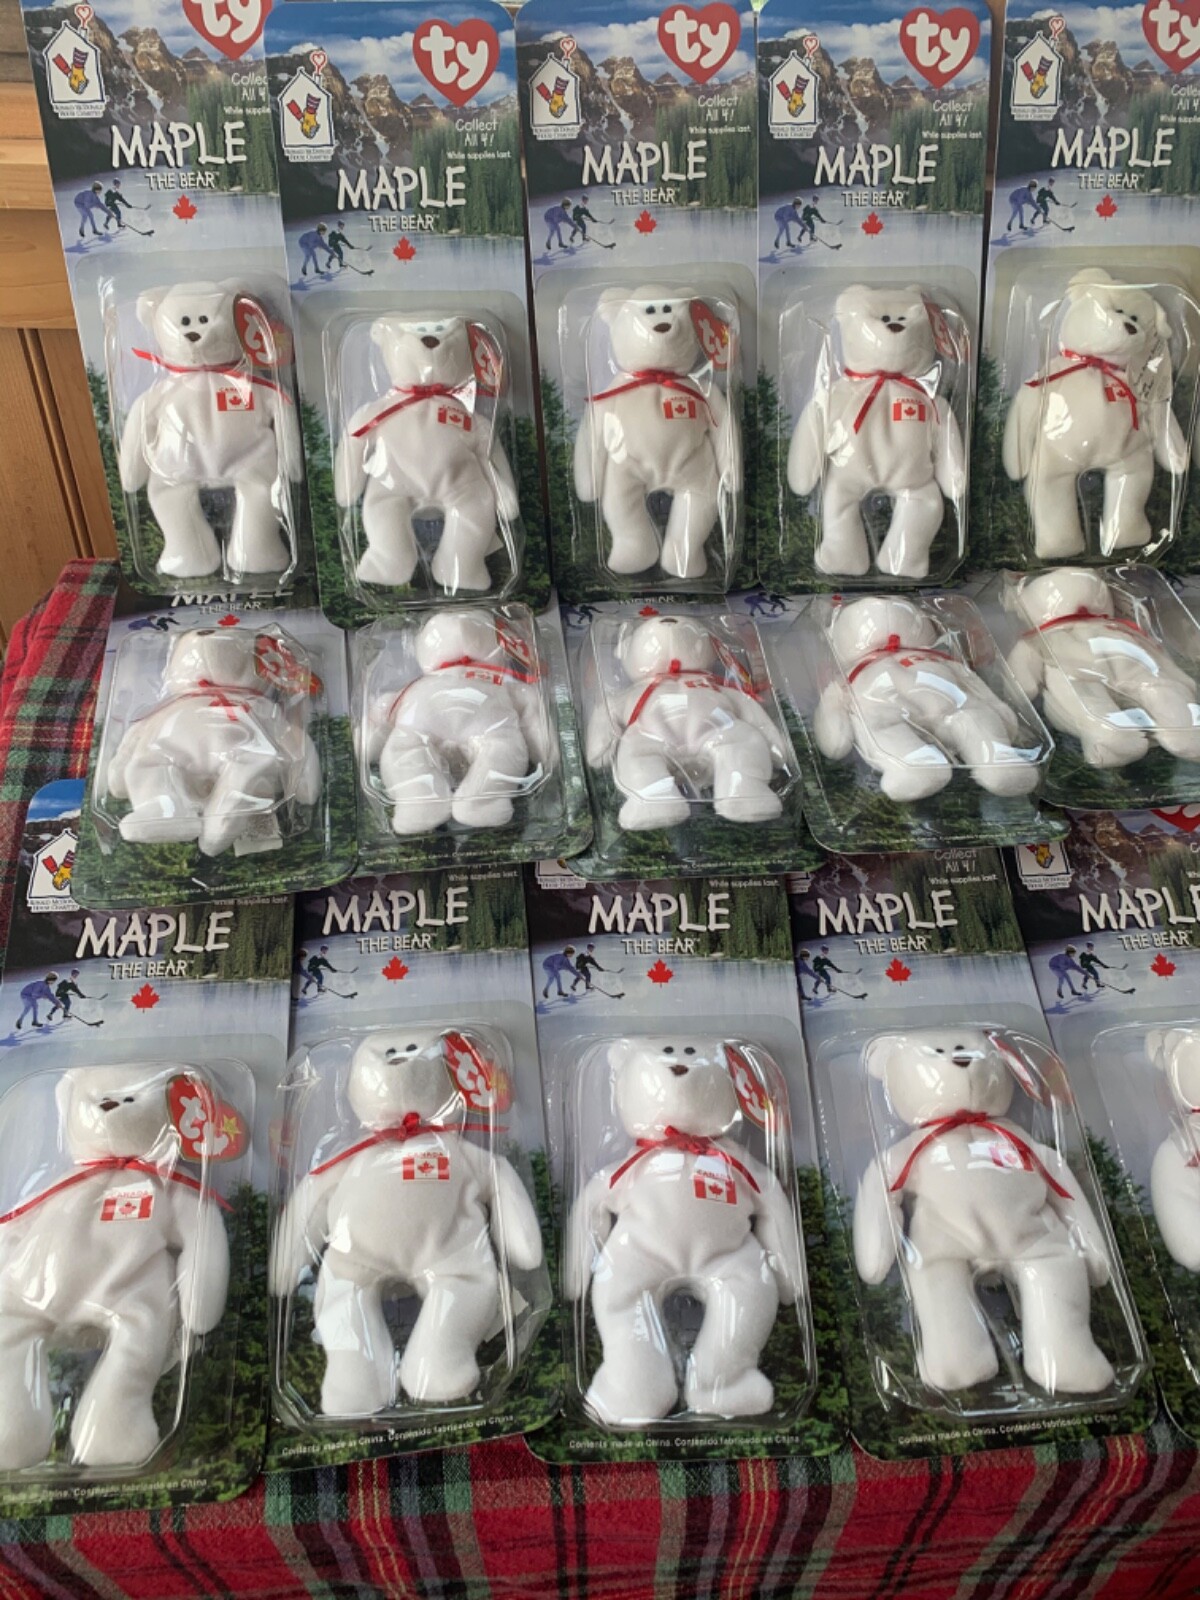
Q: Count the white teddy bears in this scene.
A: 15